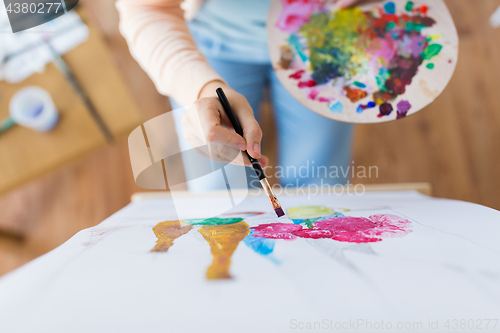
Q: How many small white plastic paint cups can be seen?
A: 1